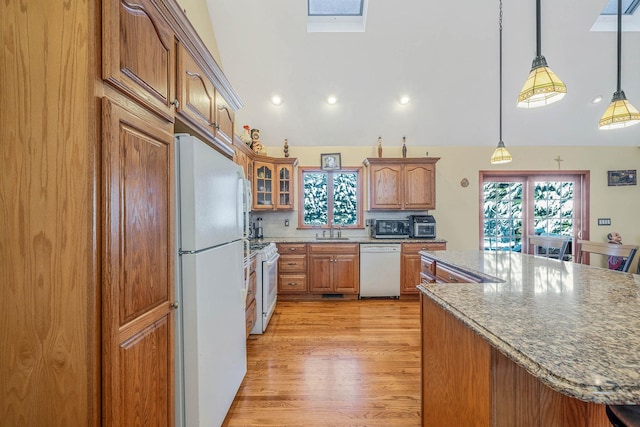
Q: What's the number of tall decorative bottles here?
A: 3